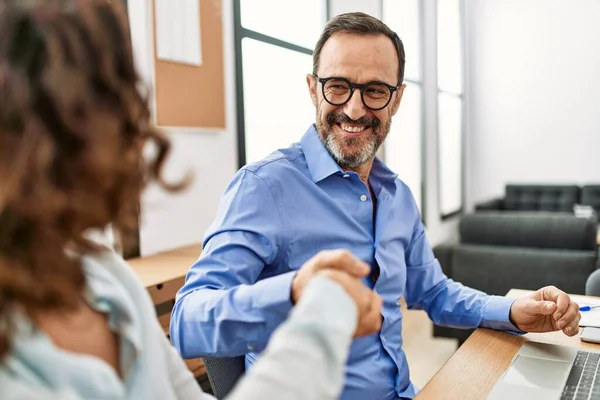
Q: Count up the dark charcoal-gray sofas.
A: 2